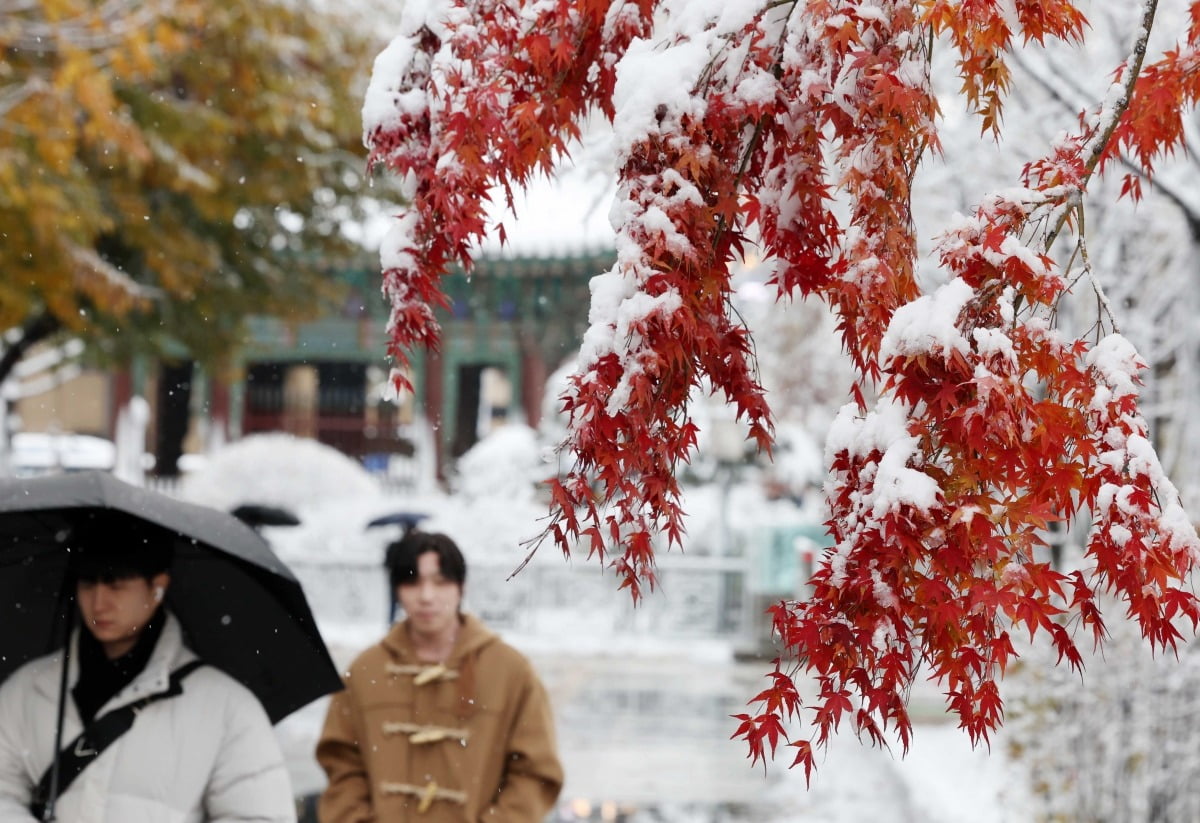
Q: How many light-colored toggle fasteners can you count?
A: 3